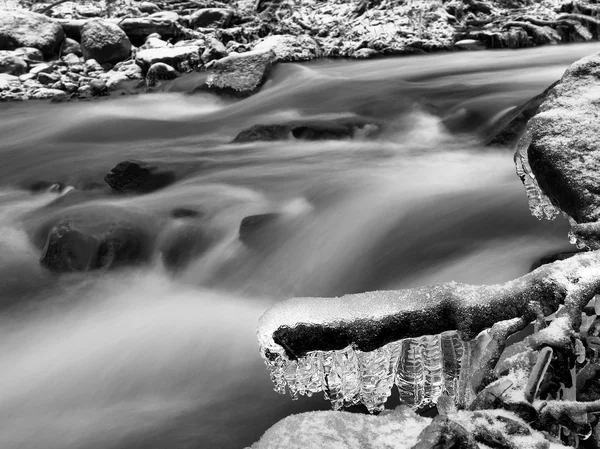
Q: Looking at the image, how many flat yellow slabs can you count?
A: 0